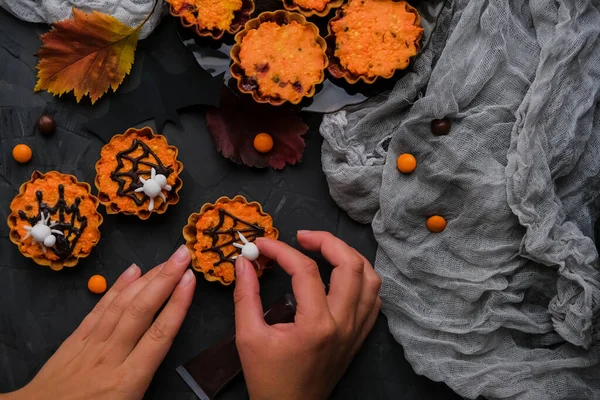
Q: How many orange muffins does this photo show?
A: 7